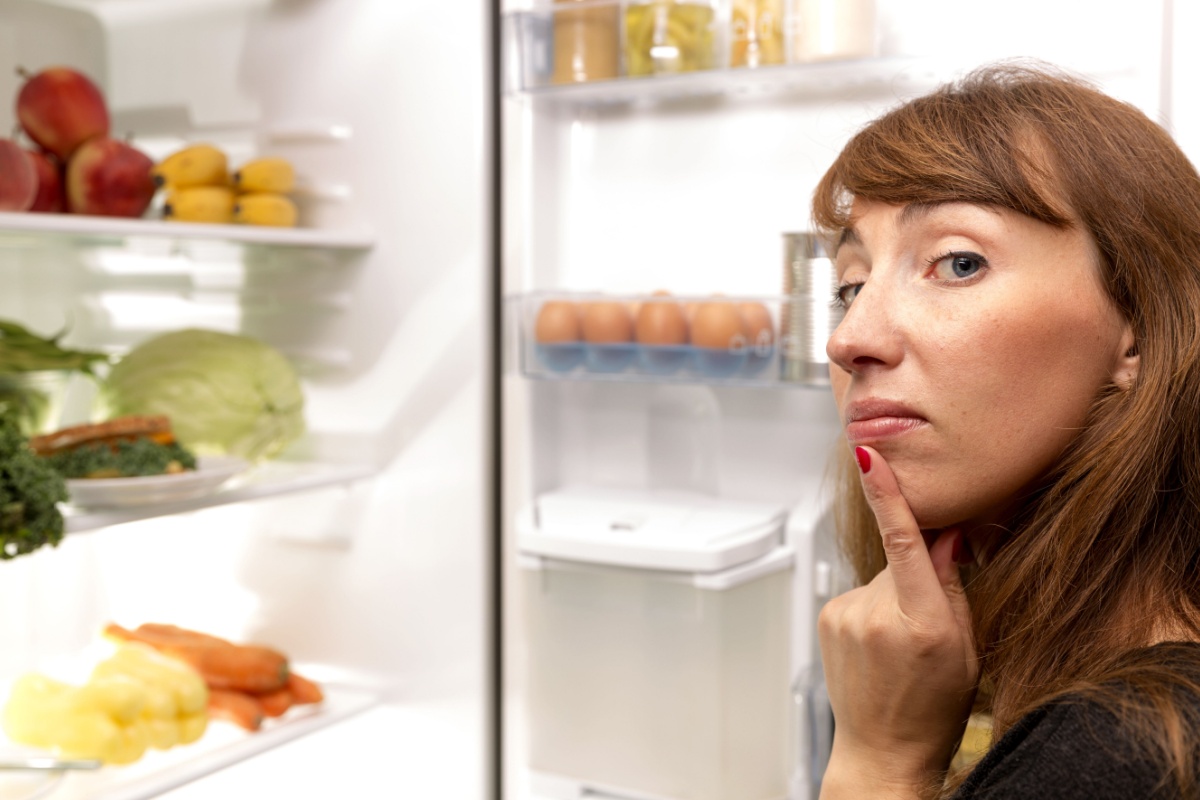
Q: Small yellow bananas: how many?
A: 4